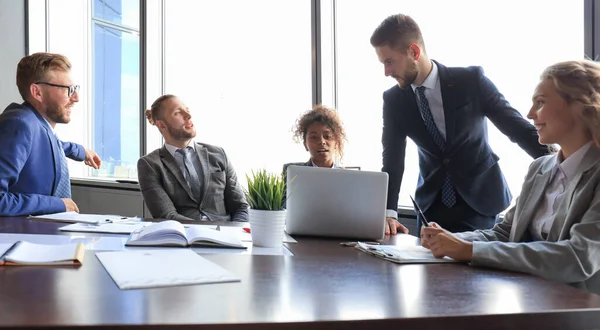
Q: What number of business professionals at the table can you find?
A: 5